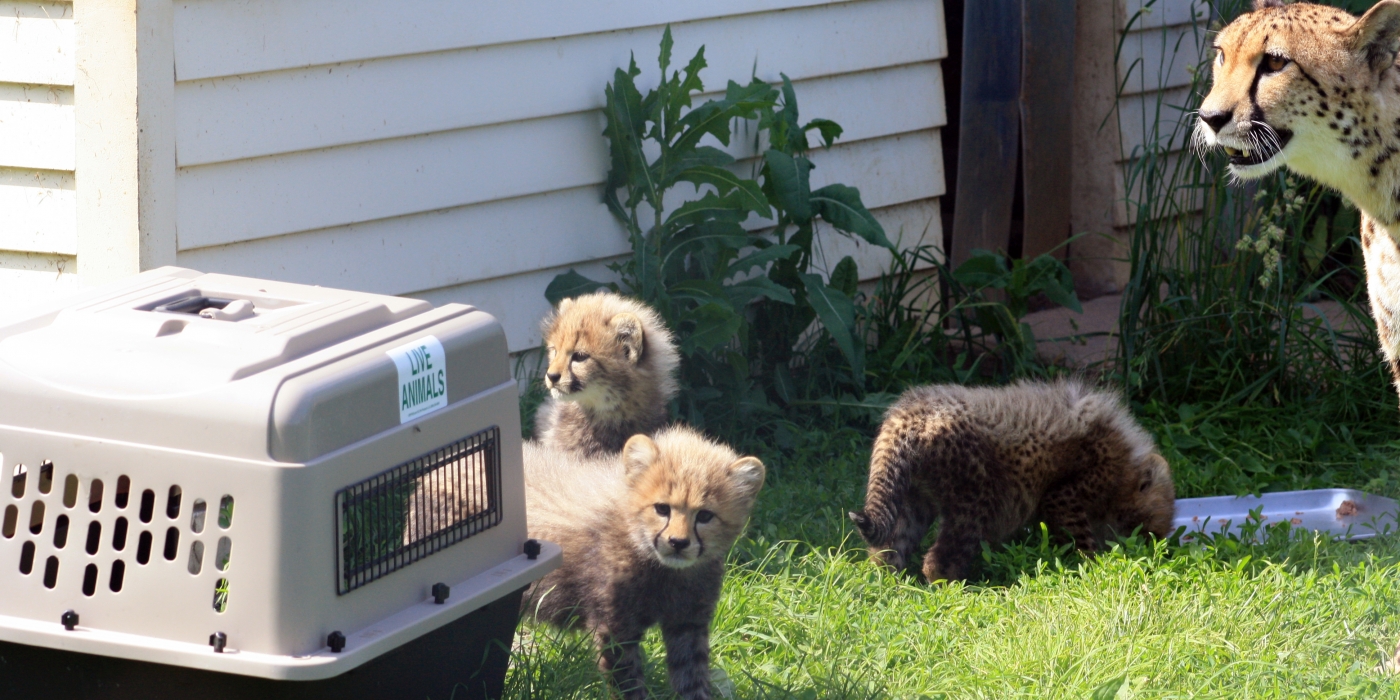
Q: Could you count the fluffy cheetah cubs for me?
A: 3